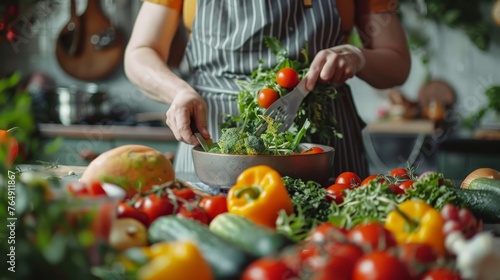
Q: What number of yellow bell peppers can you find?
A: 3